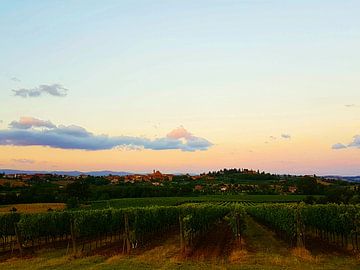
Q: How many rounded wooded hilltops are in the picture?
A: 1